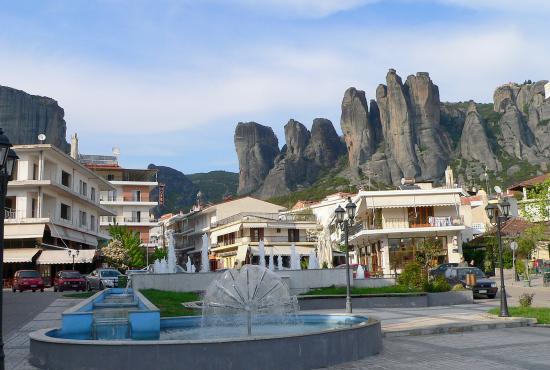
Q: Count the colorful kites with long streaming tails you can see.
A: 0